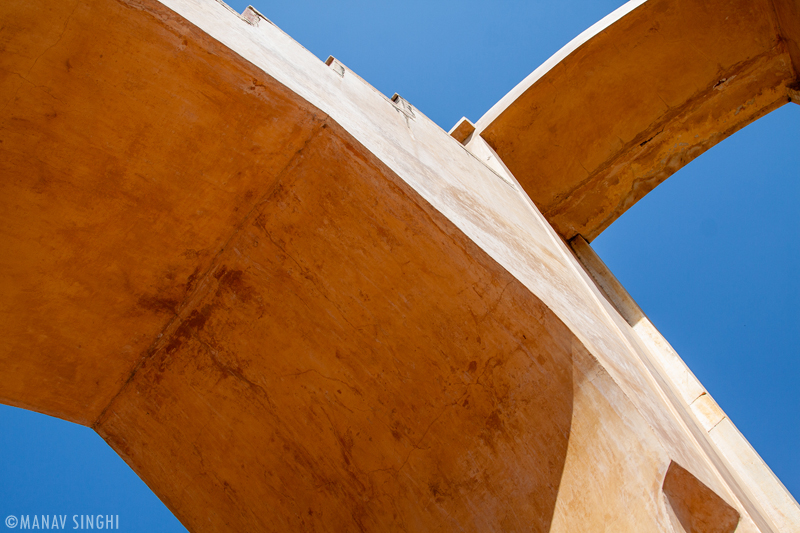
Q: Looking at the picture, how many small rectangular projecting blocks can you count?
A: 4